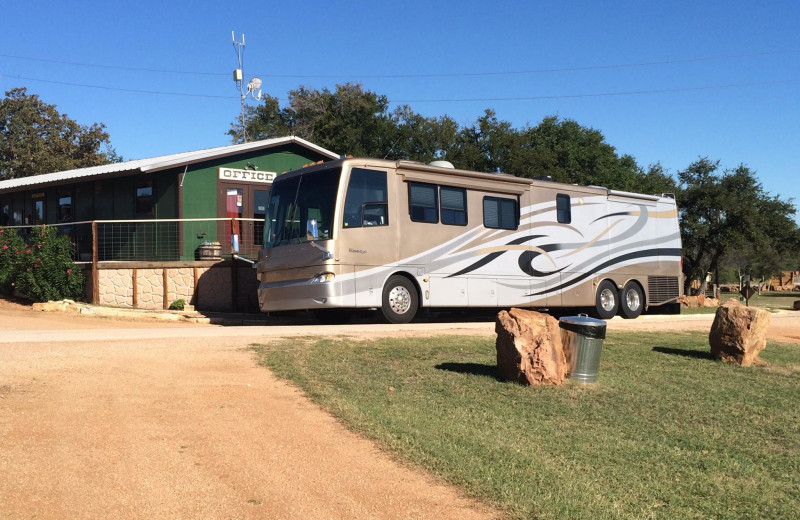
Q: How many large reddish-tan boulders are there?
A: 2